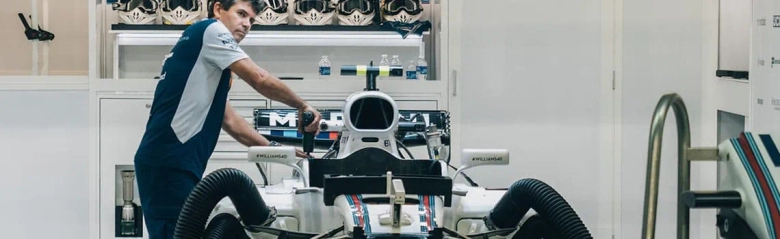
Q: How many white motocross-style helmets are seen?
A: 6